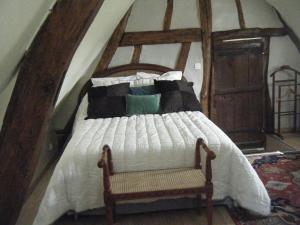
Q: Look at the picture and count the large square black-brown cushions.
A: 2